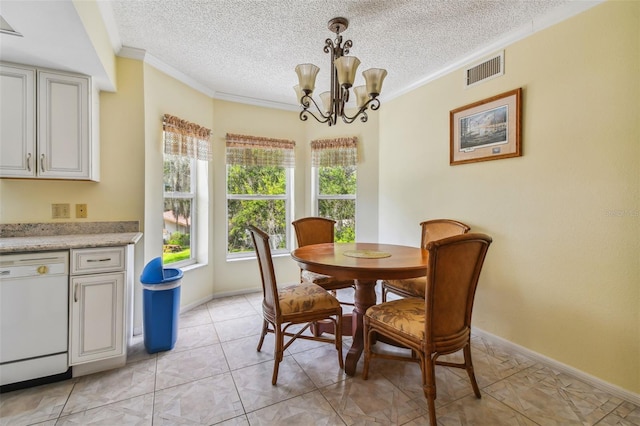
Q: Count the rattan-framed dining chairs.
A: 4